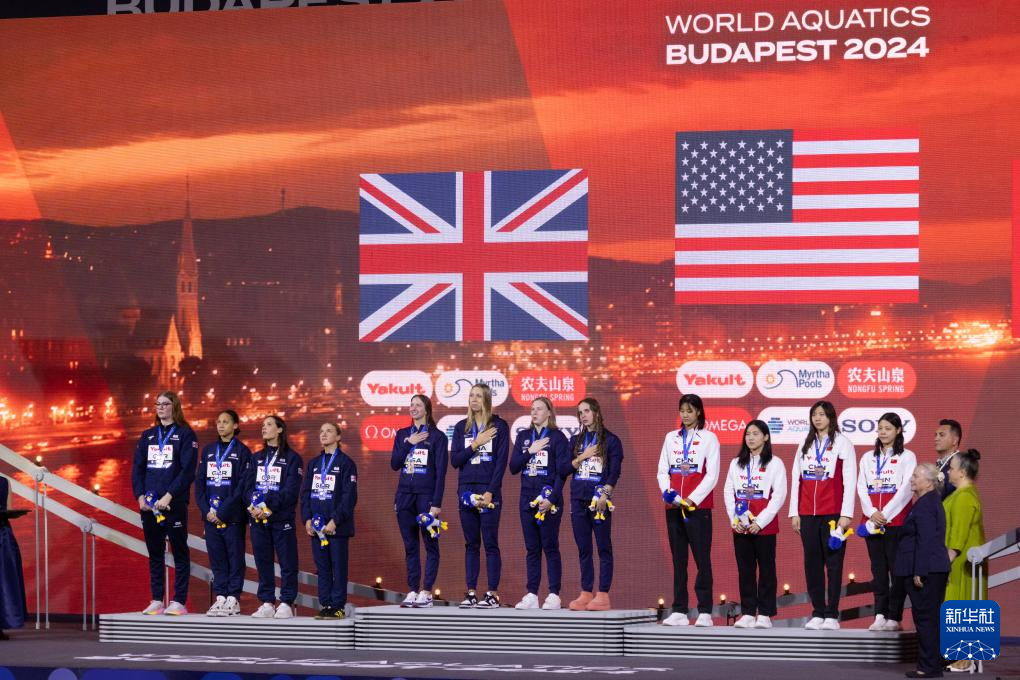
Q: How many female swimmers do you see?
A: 12